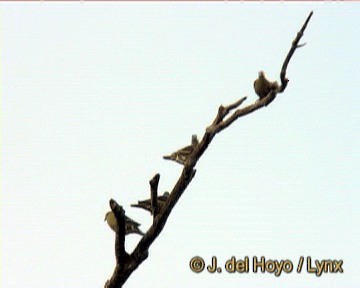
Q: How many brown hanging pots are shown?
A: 0